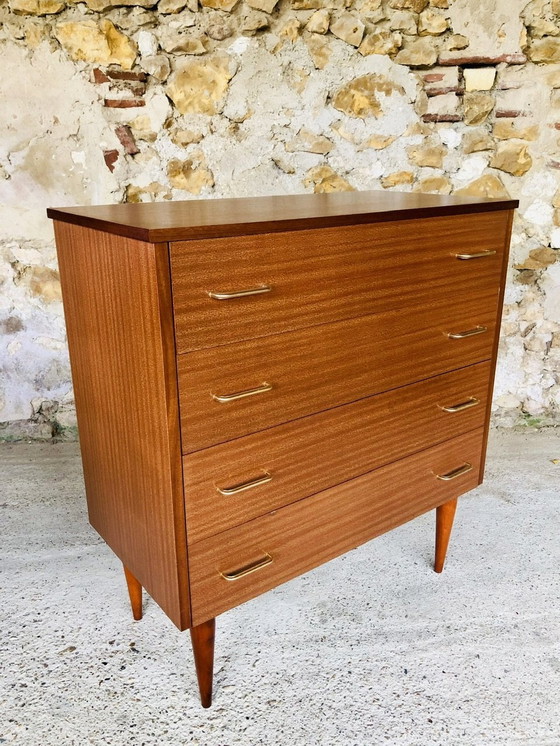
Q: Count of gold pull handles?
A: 8